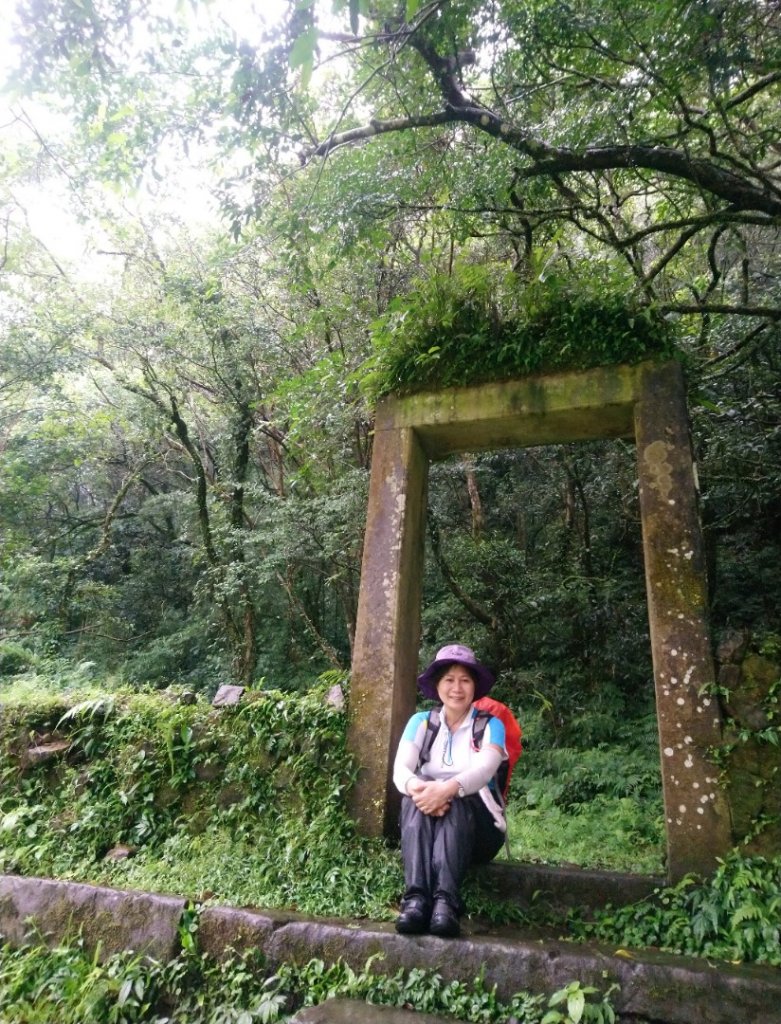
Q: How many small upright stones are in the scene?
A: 2